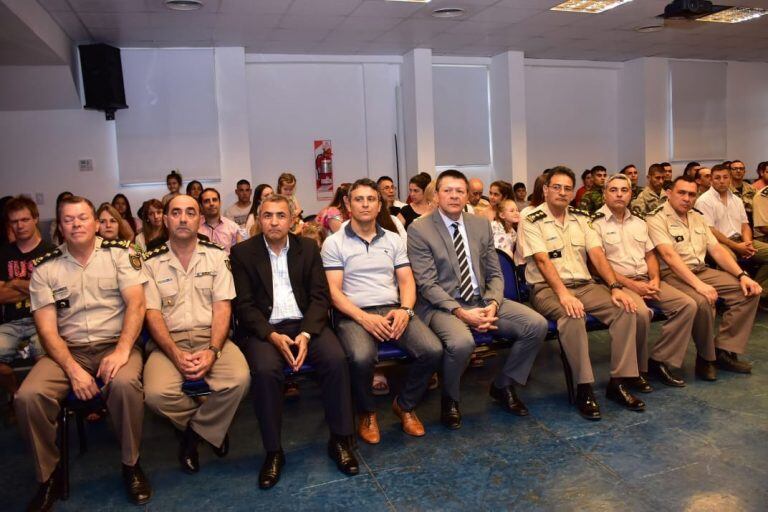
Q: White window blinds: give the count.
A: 3